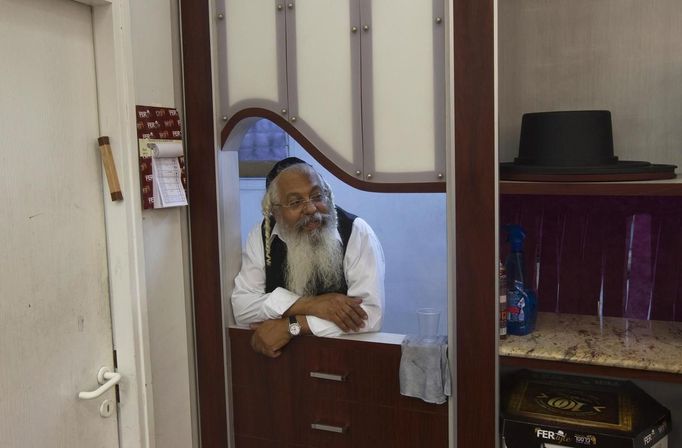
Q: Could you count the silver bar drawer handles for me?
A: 2